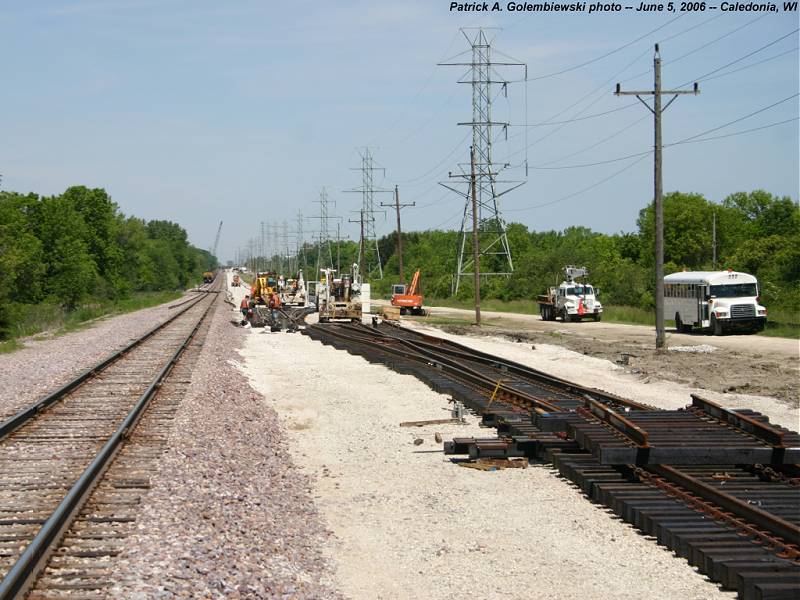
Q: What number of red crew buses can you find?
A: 0